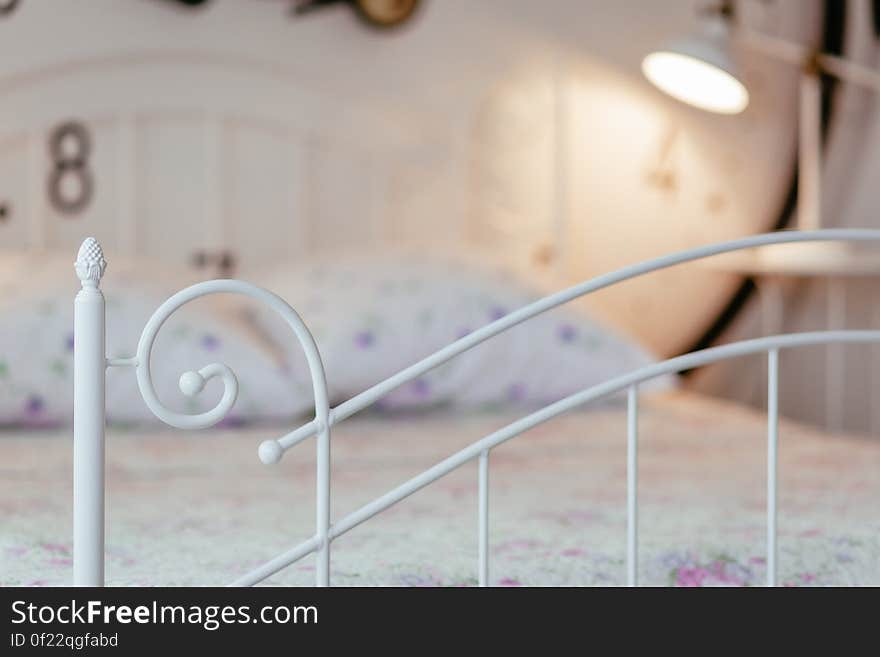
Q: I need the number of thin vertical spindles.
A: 3